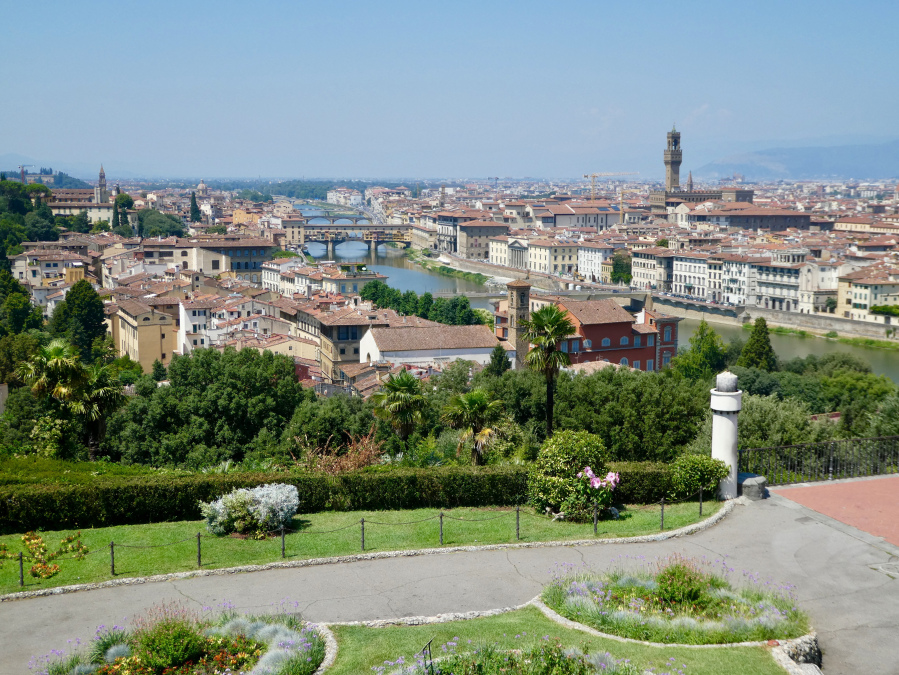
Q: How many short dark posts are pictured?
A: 10